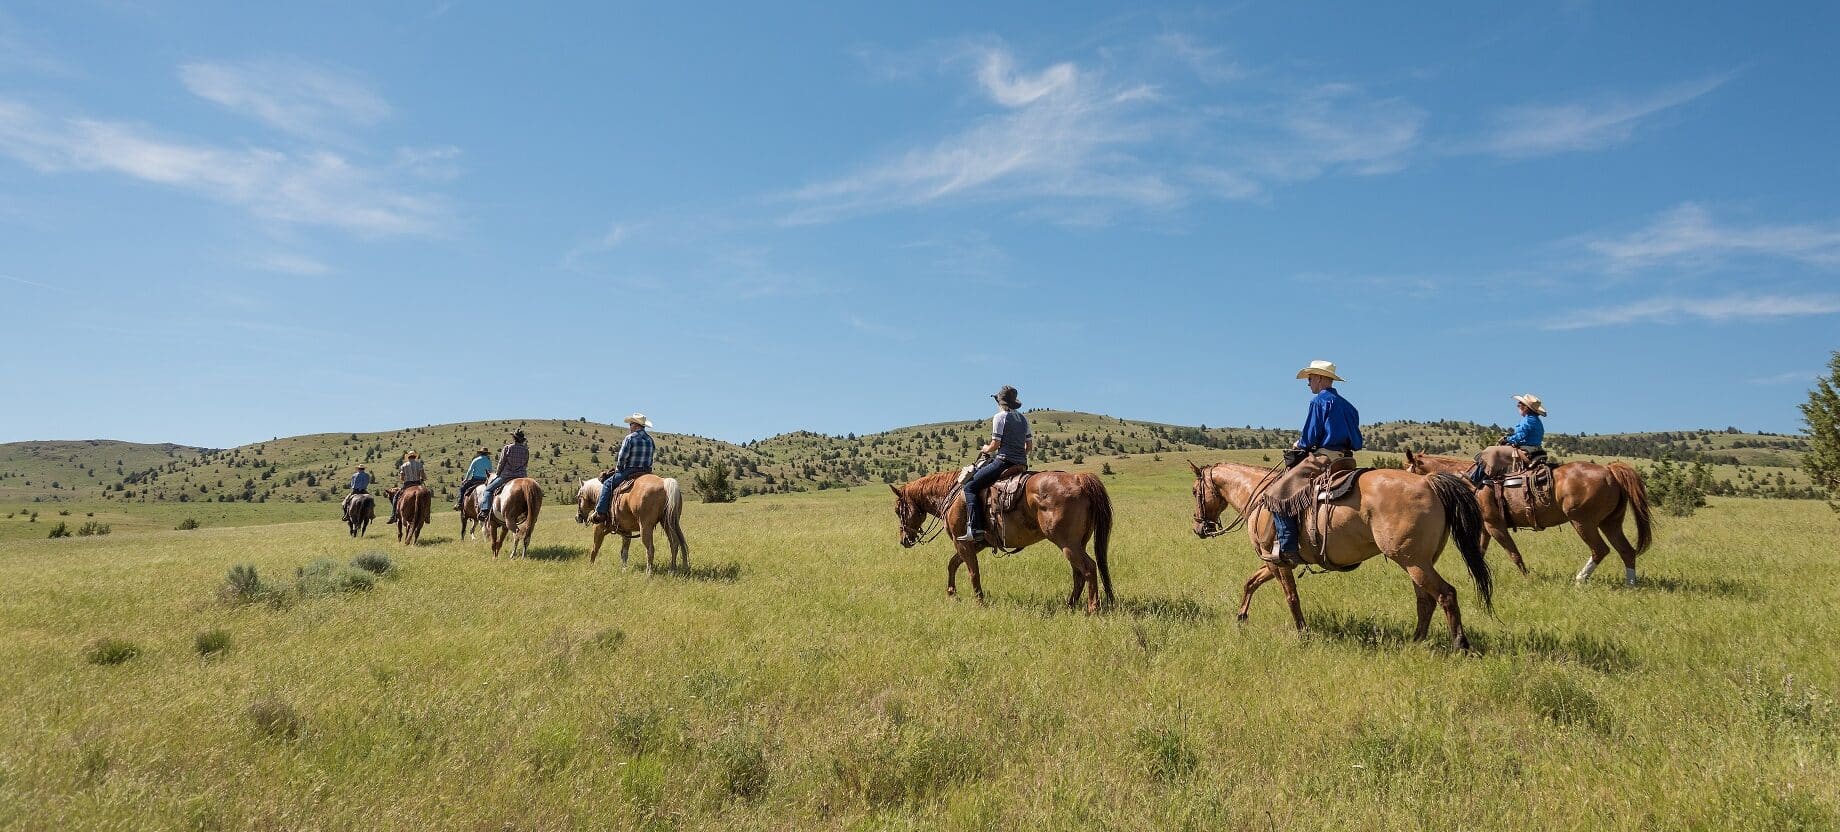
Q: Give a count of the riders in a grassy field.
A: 8